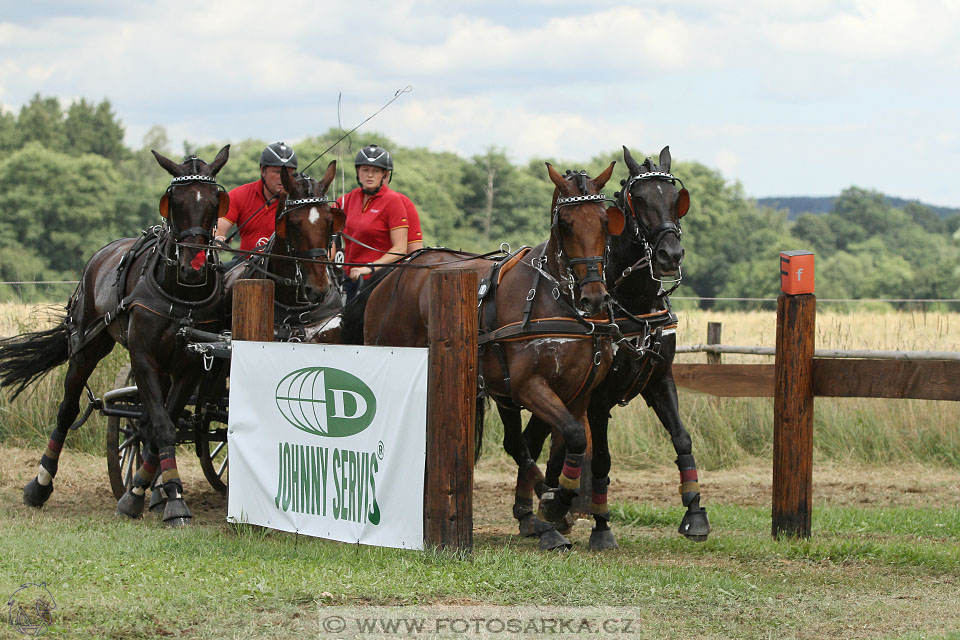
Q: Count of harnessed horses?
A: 4